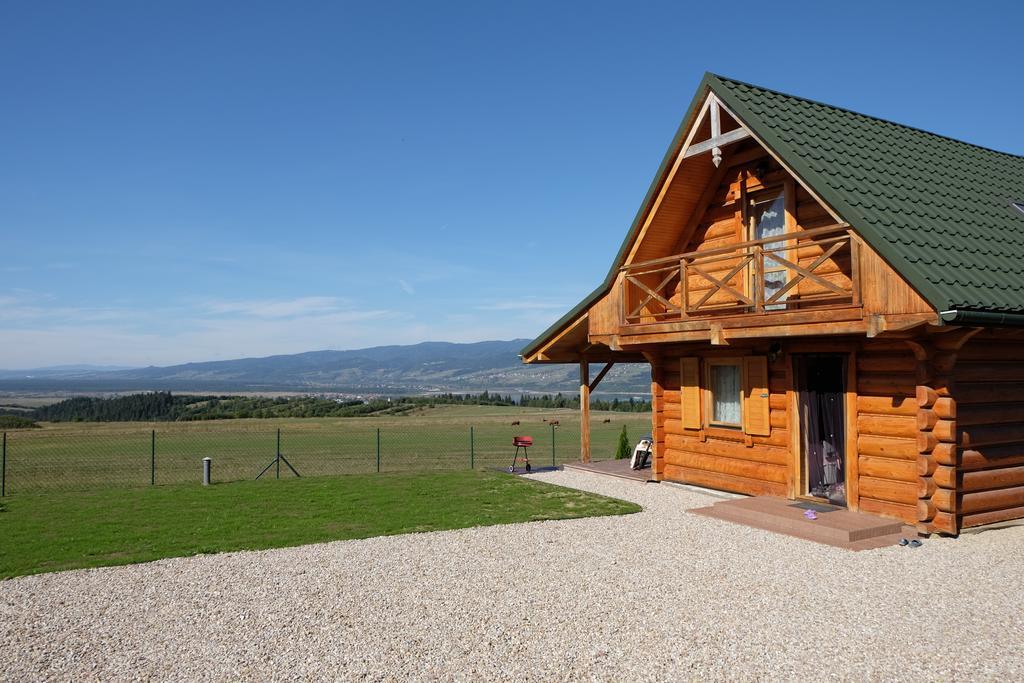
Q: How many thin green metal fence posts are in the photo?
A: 6